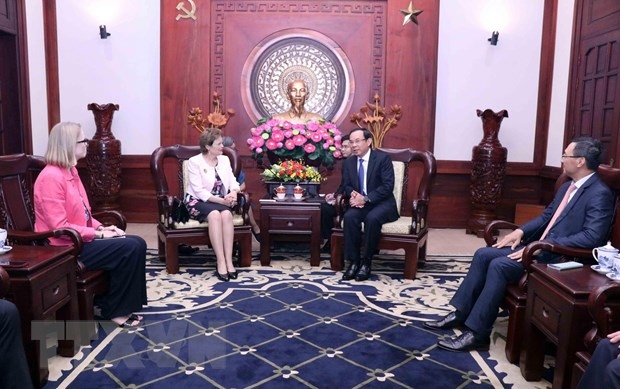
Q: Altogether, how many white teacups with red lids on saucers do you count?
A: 2